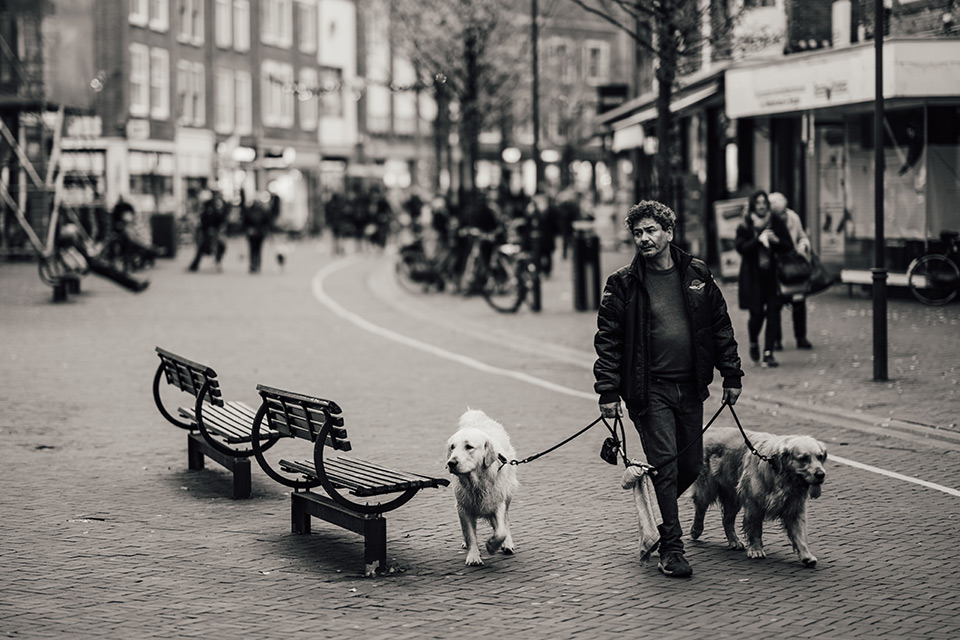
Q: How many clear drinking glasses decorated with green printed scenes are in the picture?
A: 0